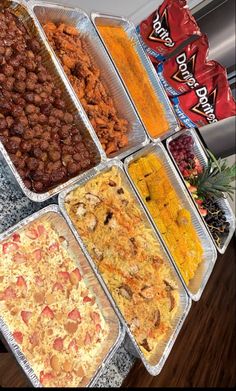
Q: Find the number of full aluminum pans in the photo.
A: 7